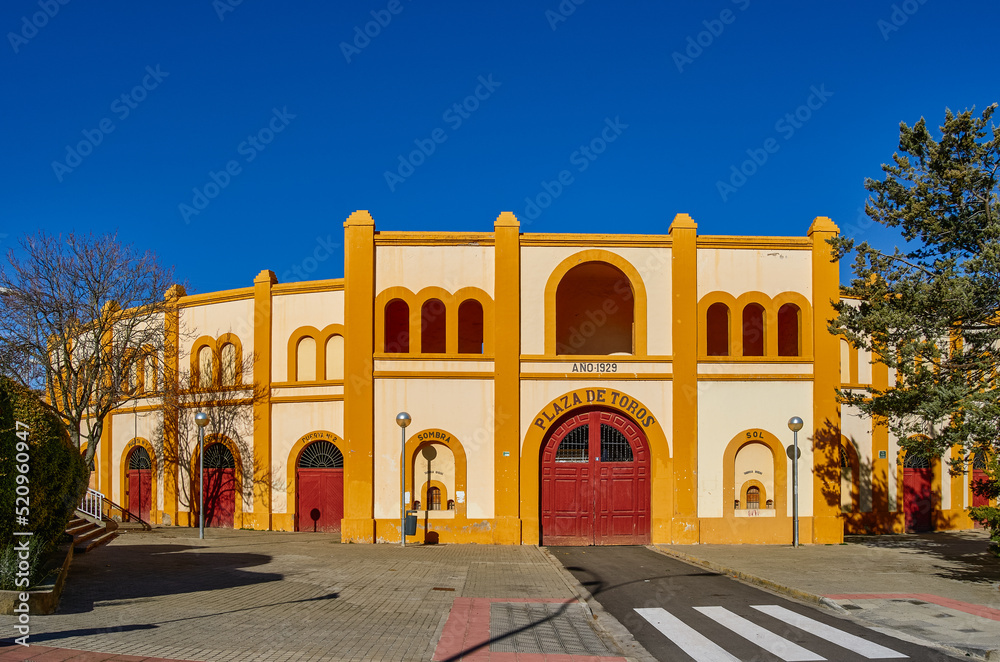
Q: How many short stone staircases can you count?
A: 1